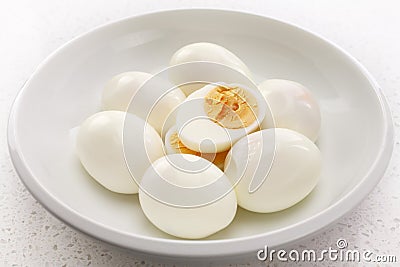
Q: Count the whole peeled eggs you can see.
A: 6